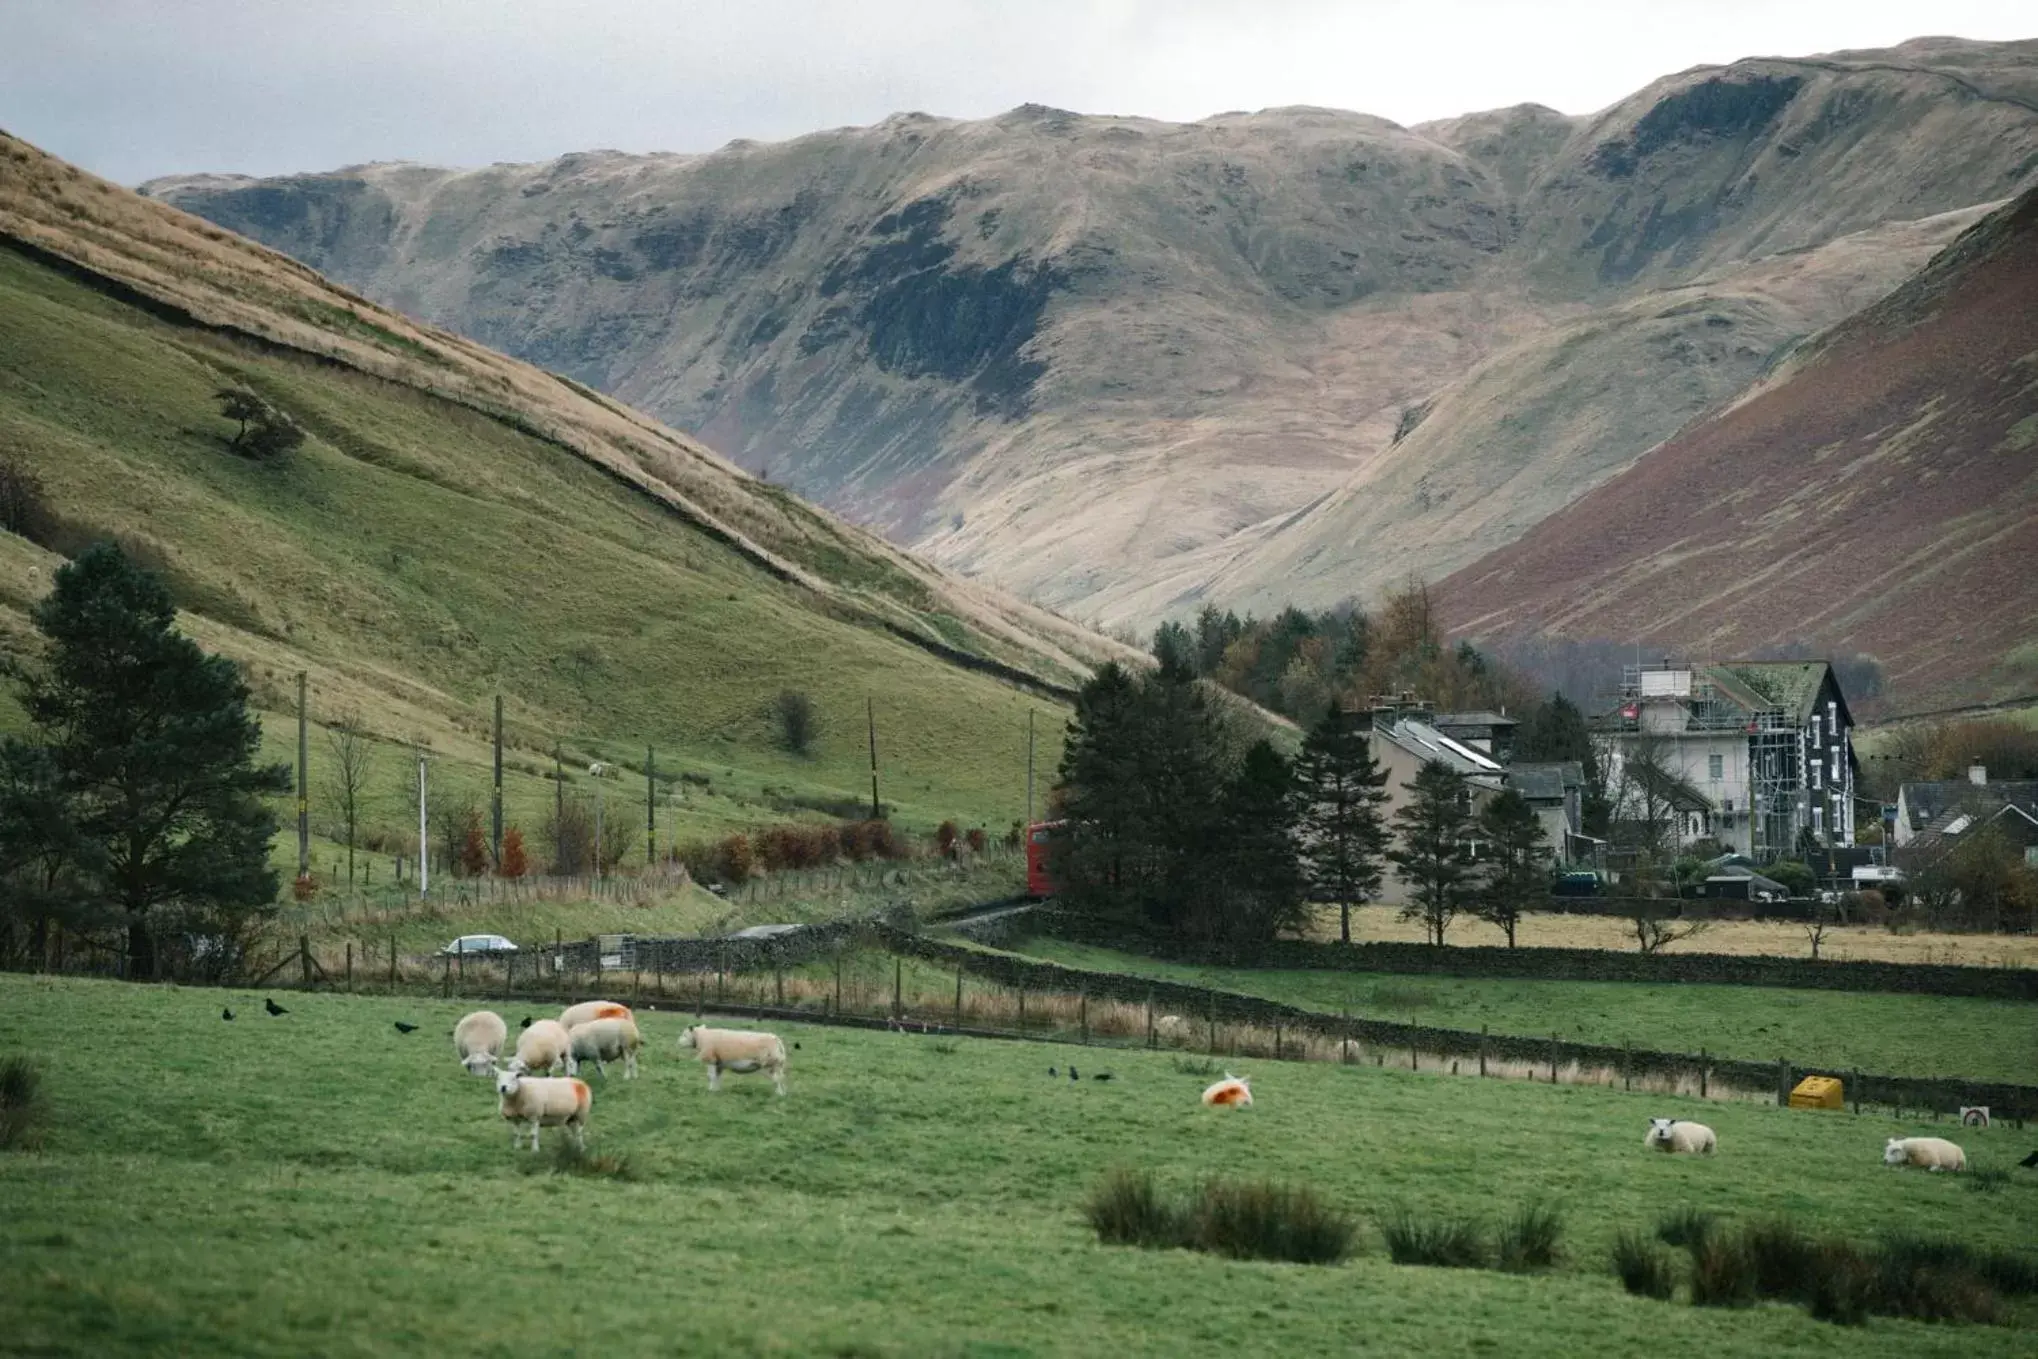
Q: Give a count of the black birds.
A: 9